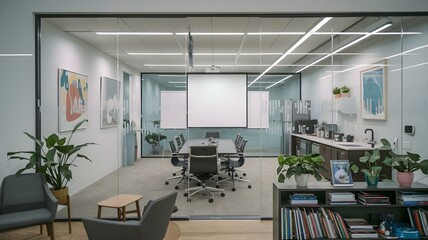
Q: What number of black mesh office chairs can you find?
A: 8